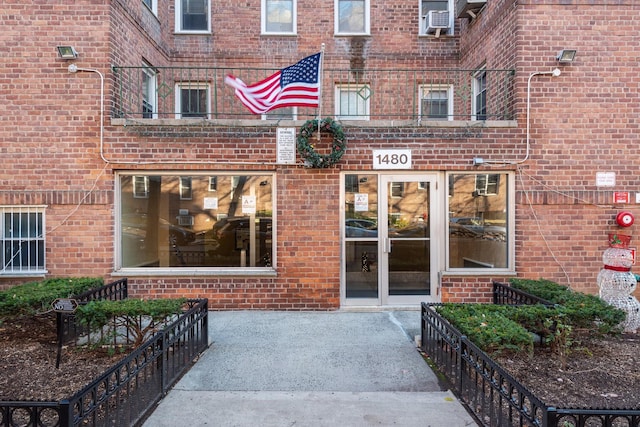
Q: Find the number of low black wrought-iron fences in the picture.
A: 2